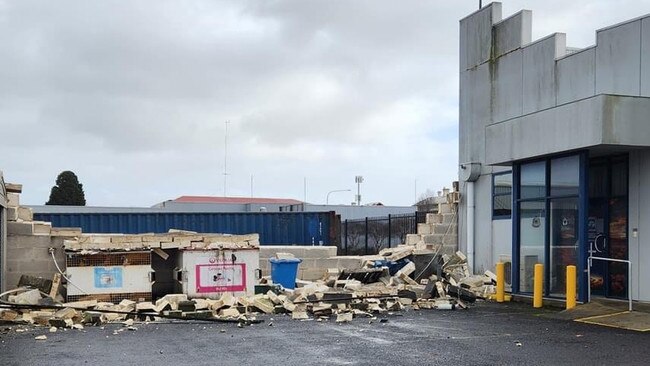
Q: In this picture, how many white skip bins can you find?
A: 2